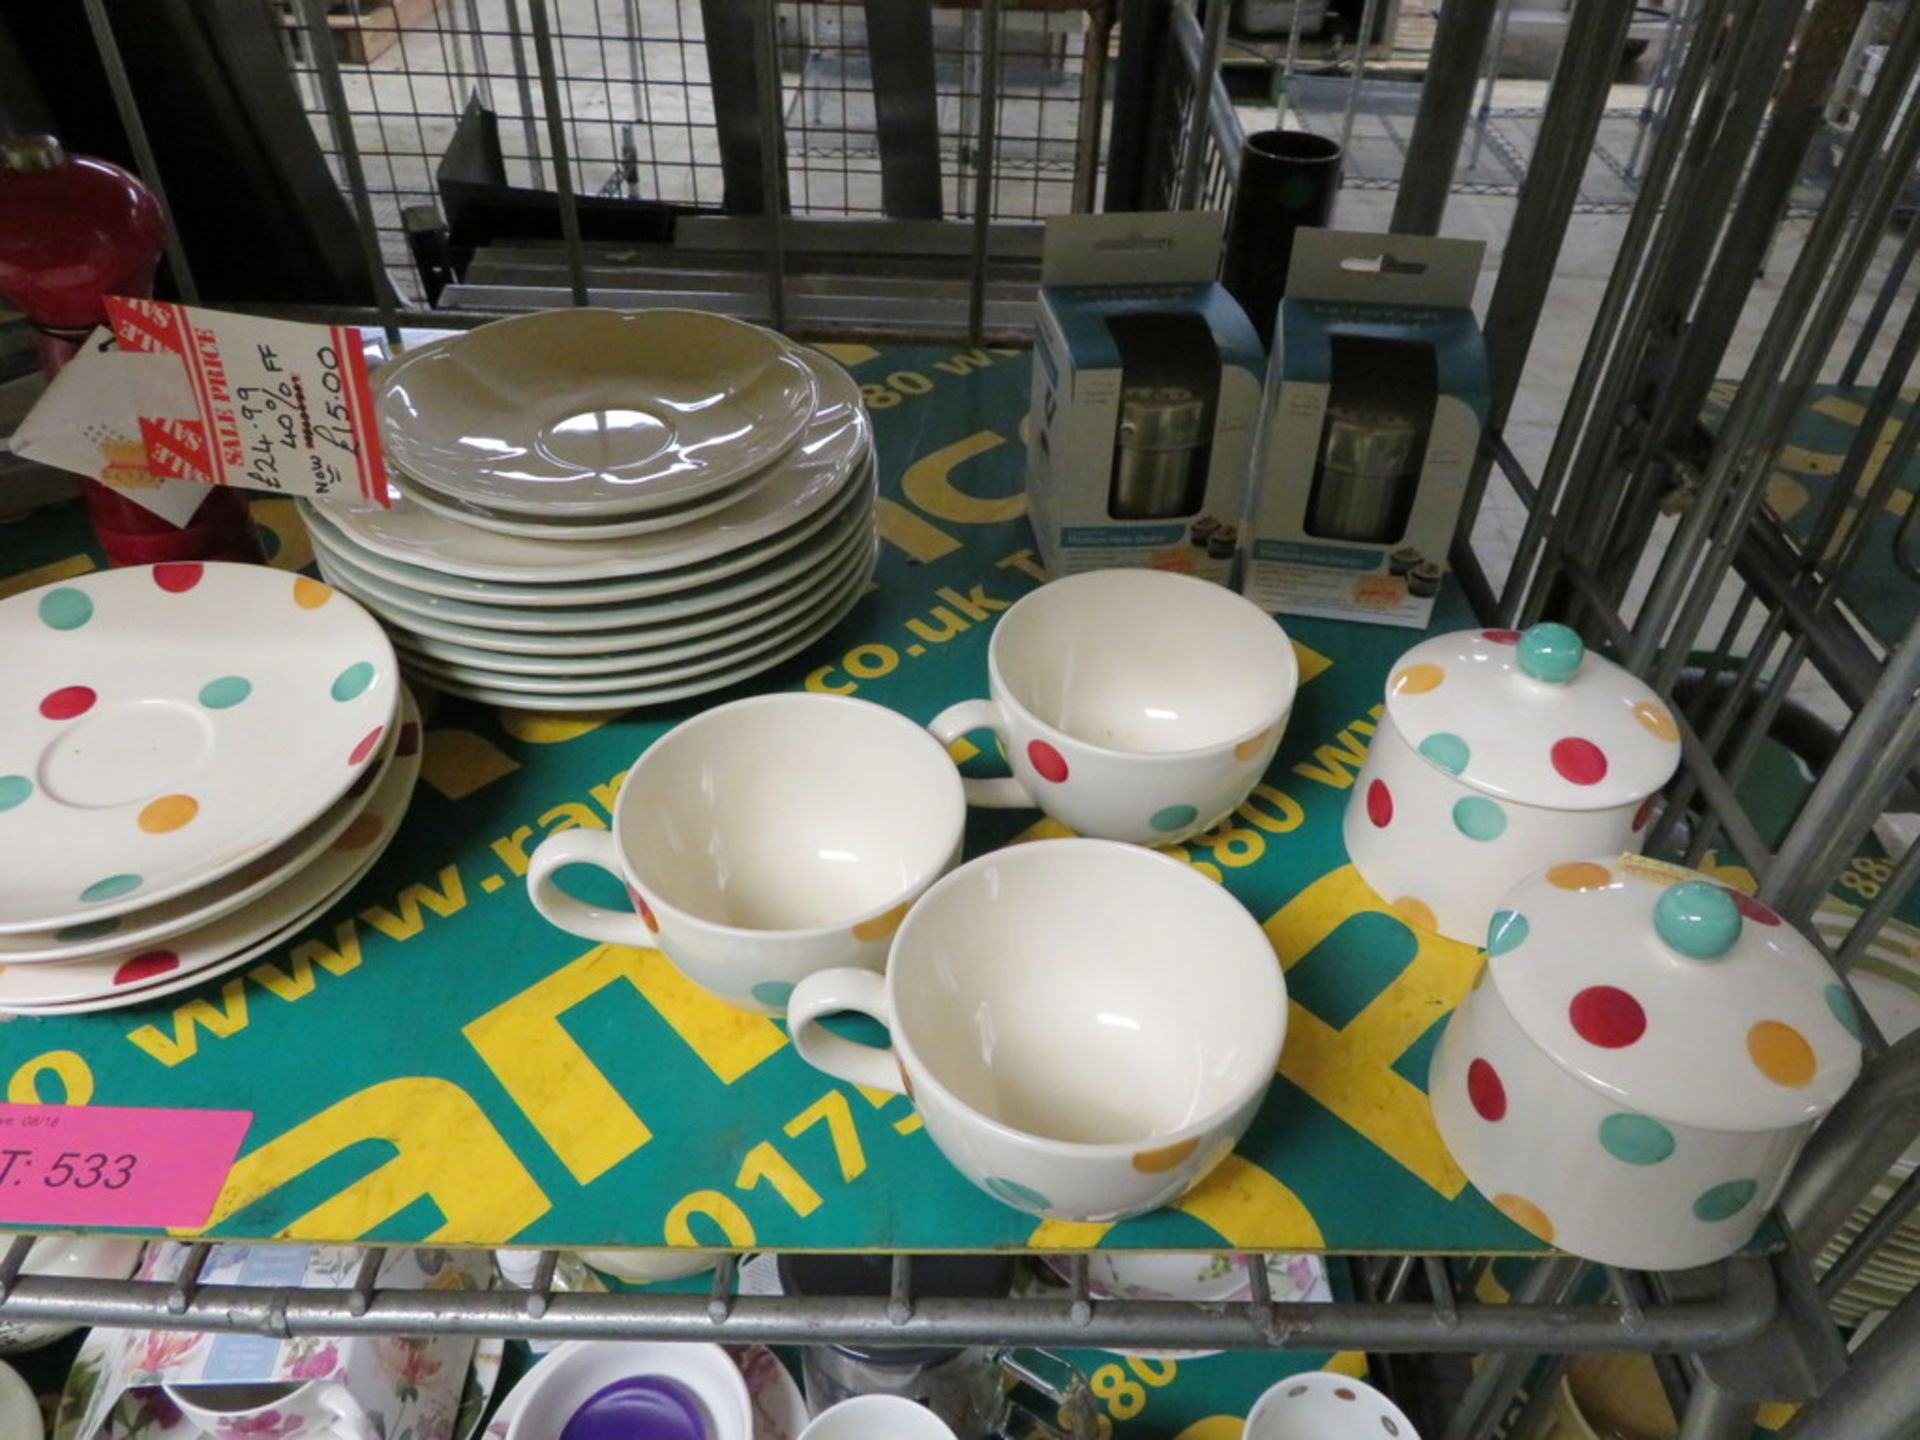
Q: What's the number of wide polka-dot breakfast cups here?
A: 3